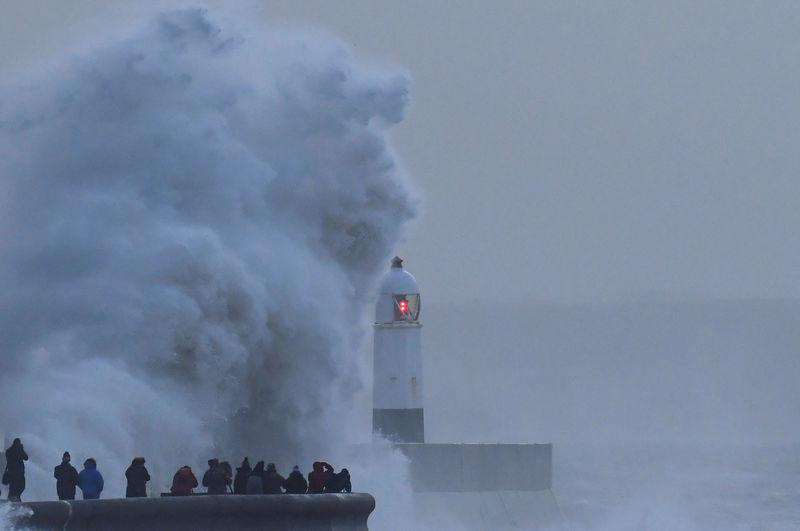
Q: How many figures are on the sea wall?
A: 13